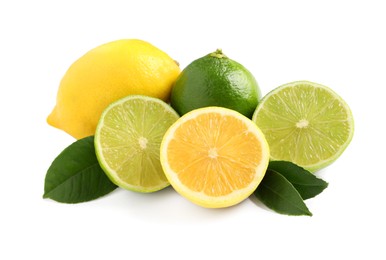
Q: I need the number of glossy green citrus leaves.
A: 3